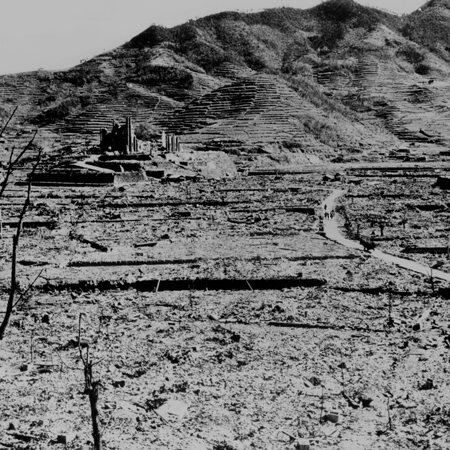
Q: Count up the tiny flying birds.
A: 0